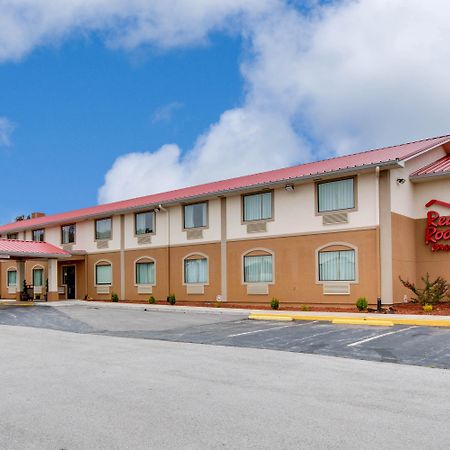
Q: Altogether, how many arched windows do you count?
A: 7